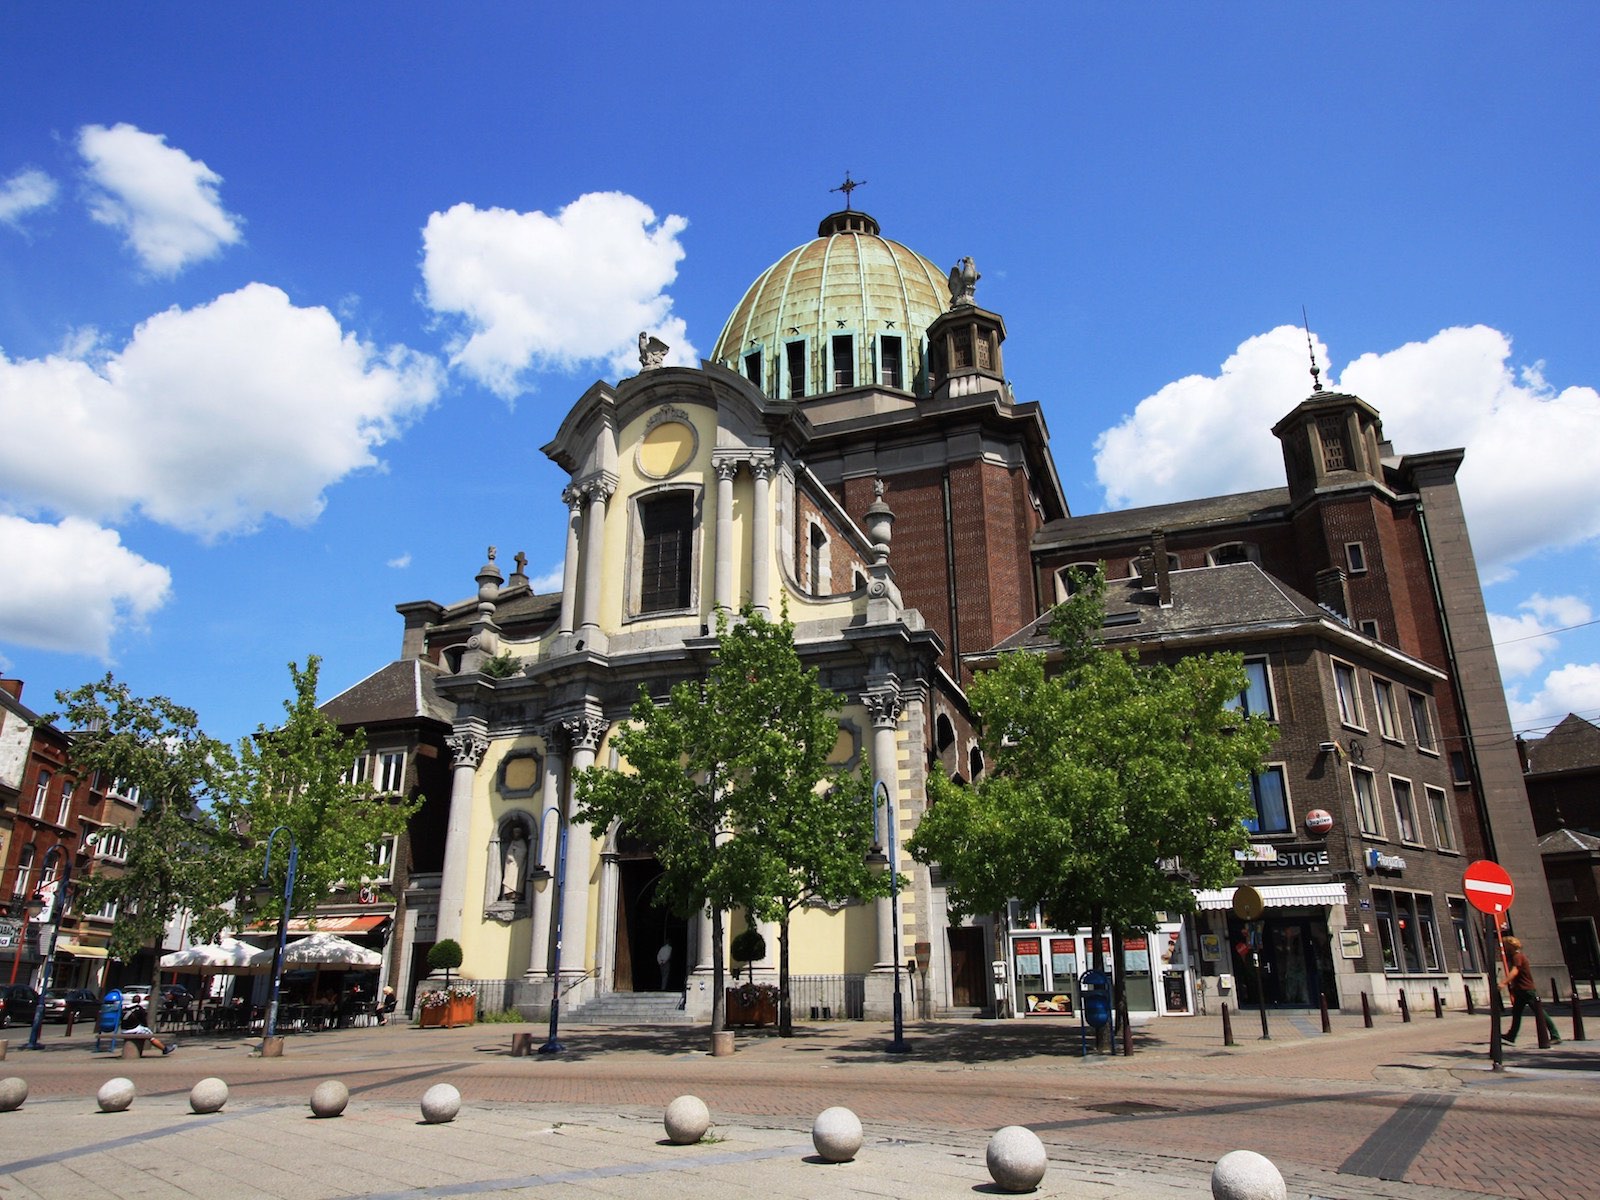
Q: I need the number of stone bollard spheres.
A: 9